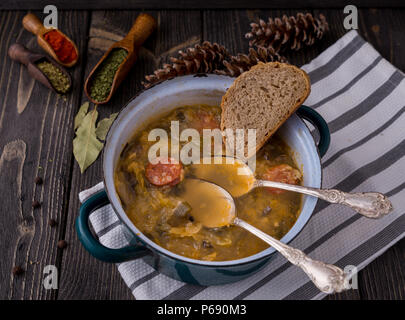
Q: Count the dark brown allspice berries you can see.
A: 5